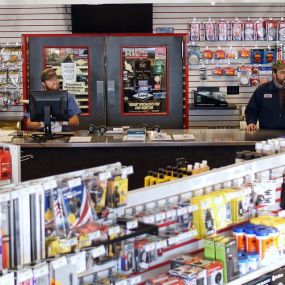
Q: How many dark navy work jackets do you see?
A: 1